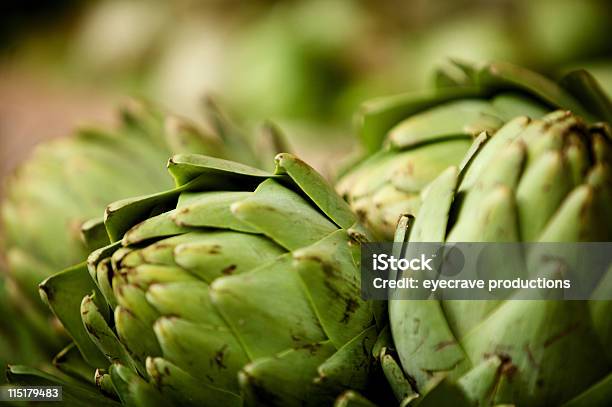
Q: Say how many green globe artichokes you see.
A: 4